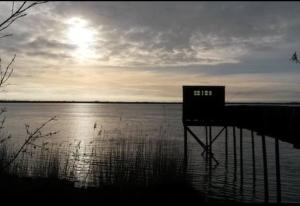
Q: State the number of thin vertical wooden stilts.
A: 9